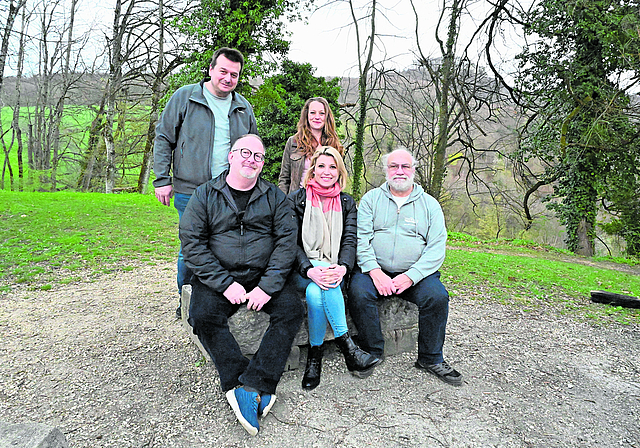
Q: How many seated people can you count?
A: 3